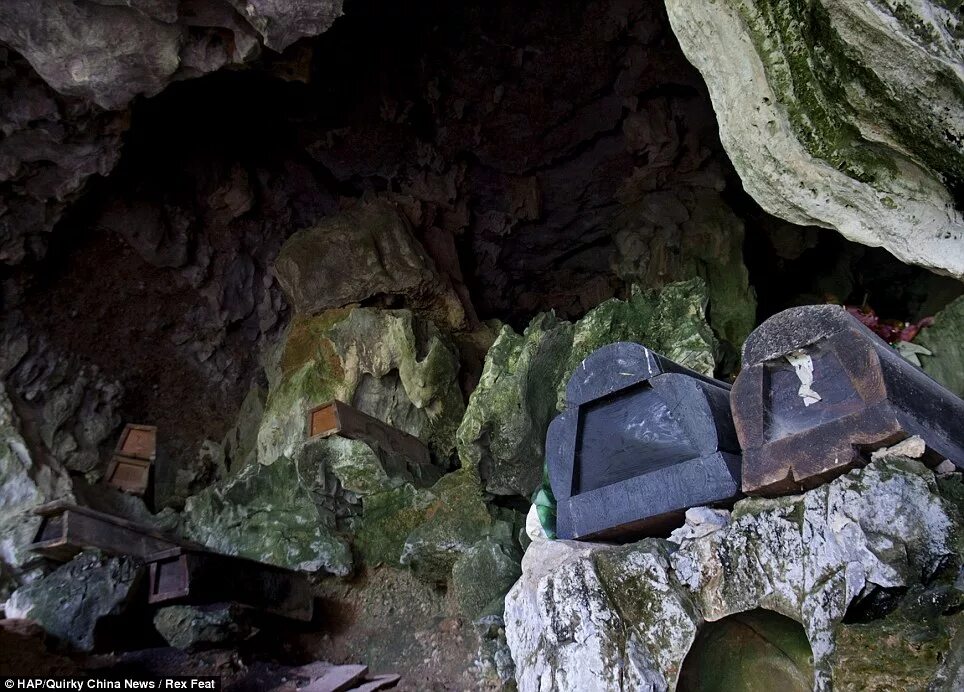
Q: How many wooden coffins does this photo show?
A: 7